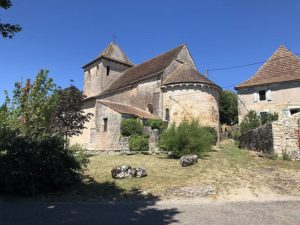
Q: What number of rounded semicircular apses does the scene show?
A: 1